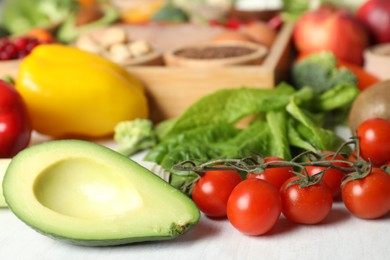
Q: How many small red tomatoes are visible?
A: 7